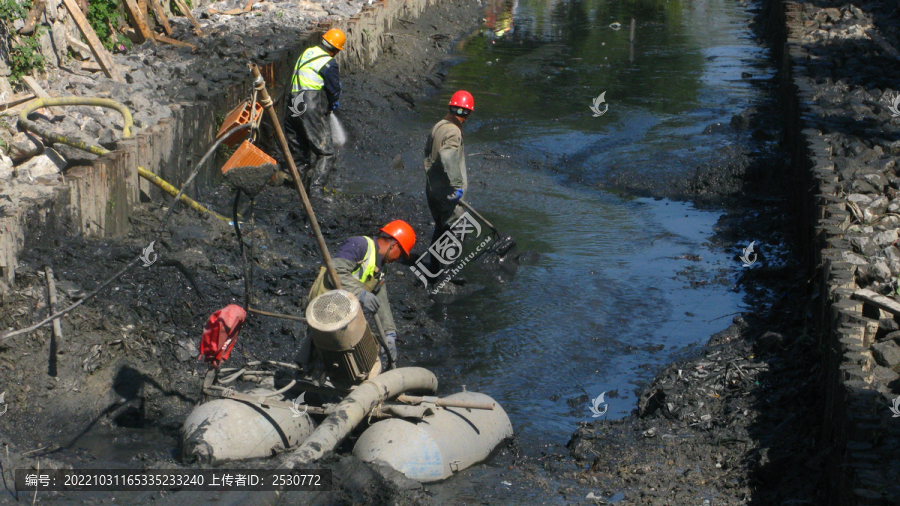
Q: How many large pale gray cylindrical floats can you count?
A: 2